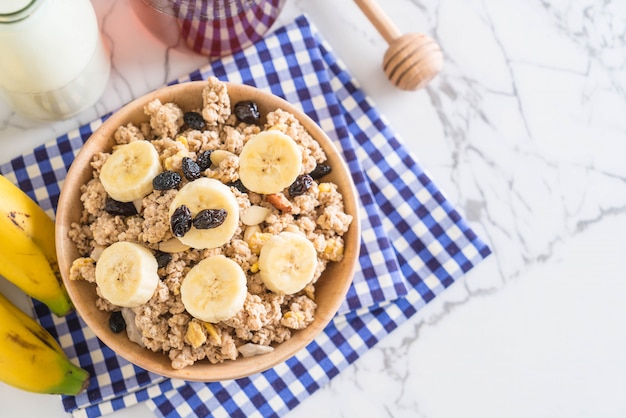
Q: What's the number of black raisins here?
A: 13